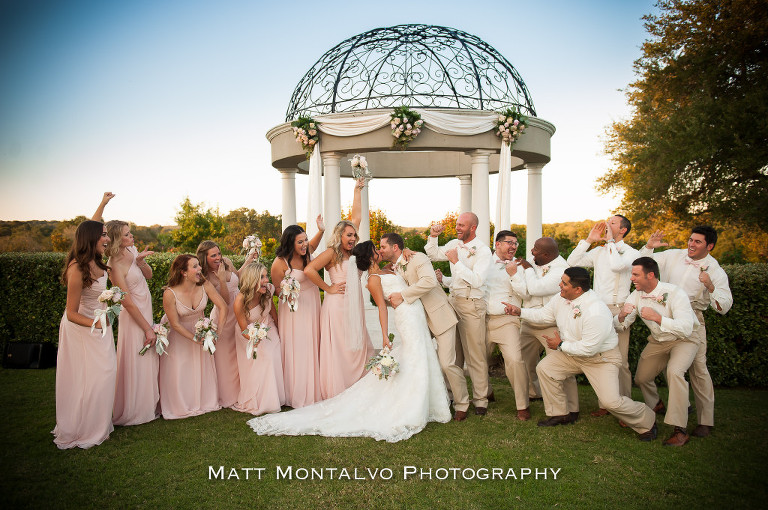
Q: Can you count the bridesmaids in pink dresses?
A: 7